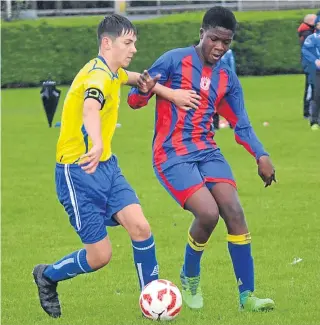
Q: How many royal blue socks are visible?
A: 4